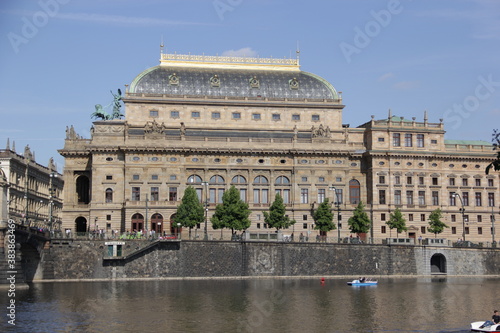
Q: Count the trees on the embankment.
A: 7